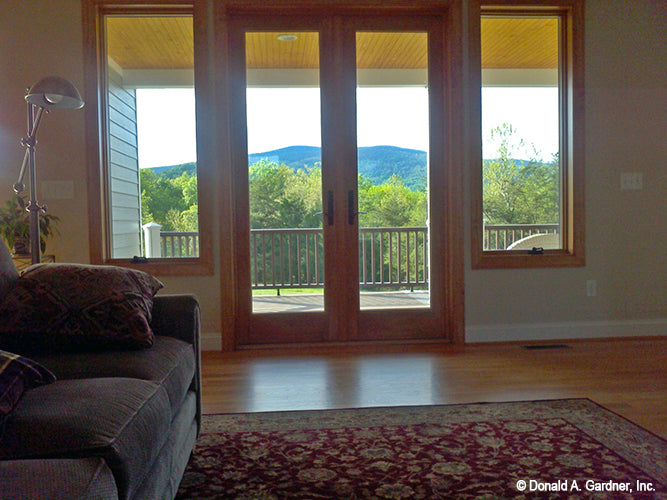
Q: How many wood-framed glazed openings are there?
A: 4